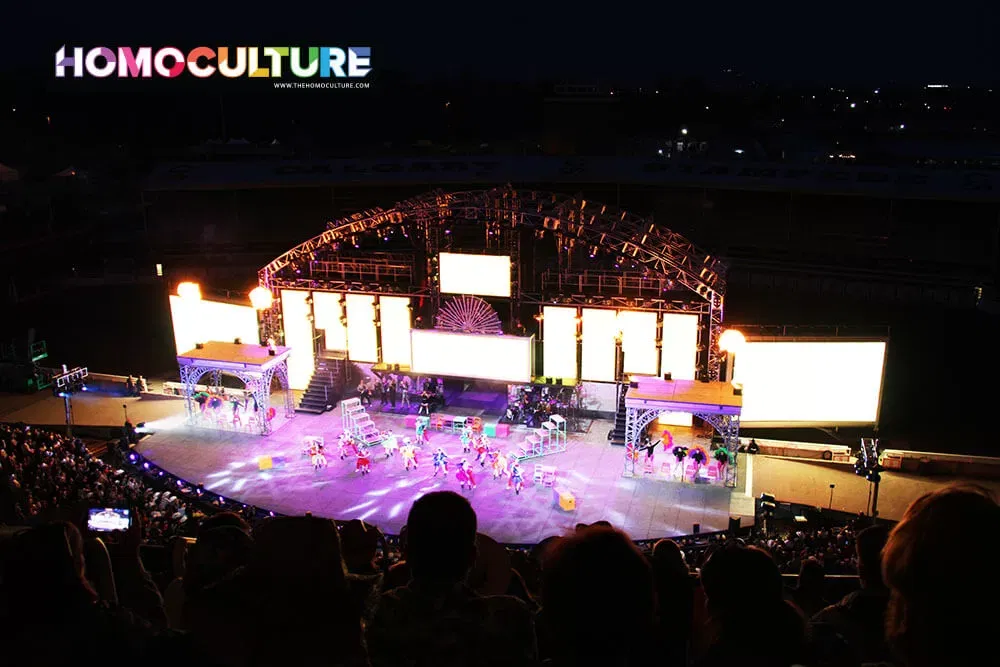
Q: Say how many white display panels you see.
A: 12